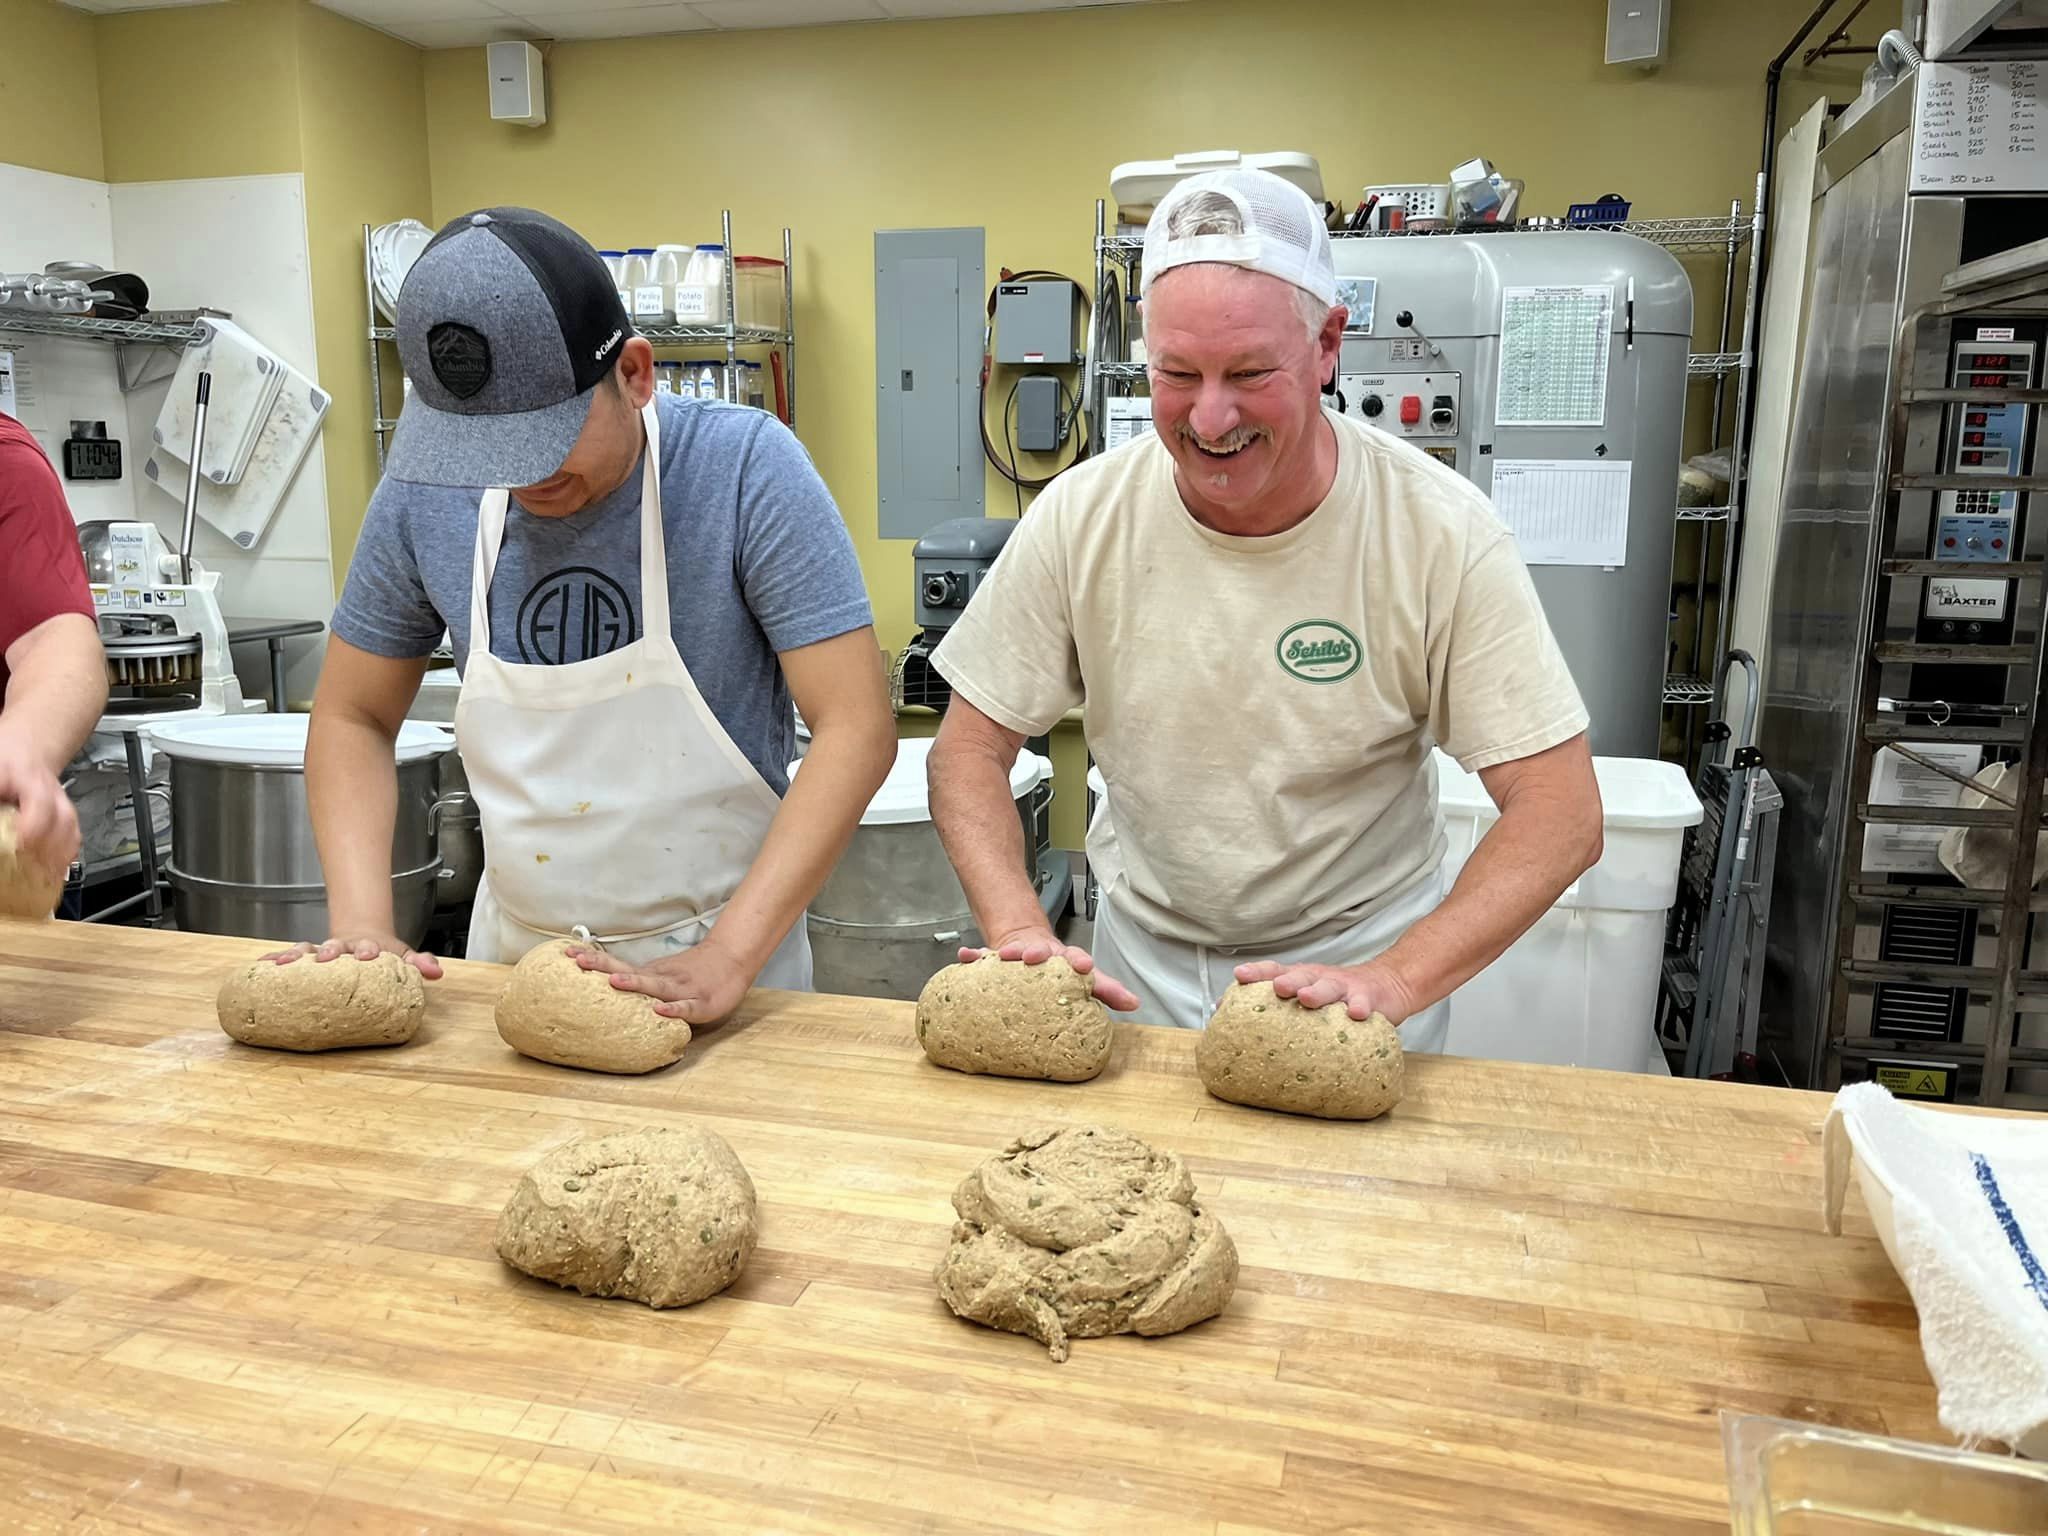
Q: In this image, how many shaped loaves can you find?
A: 4